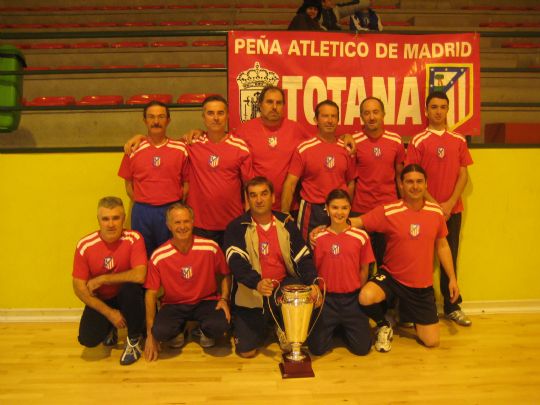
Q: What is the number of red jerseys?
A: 11